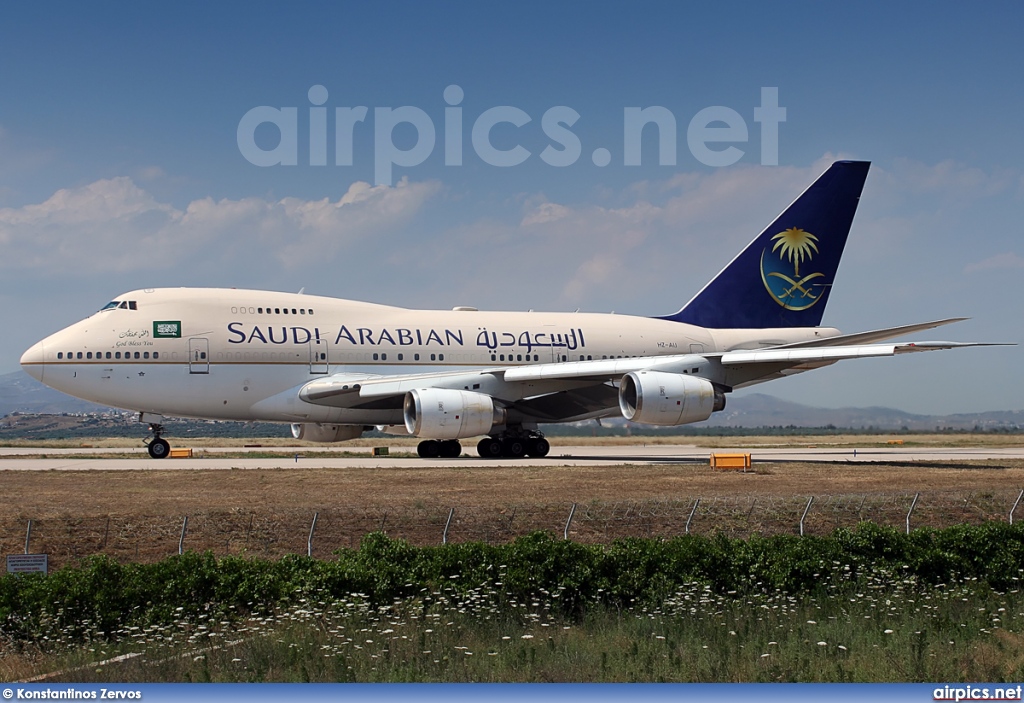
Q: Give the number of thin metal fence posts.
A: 9